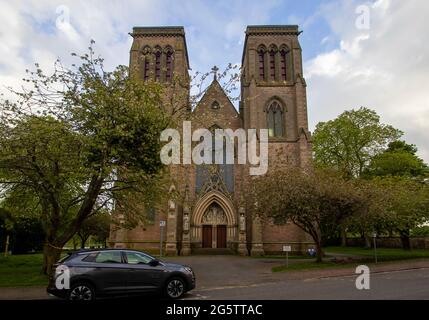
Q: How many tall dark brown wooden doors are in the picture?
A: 2